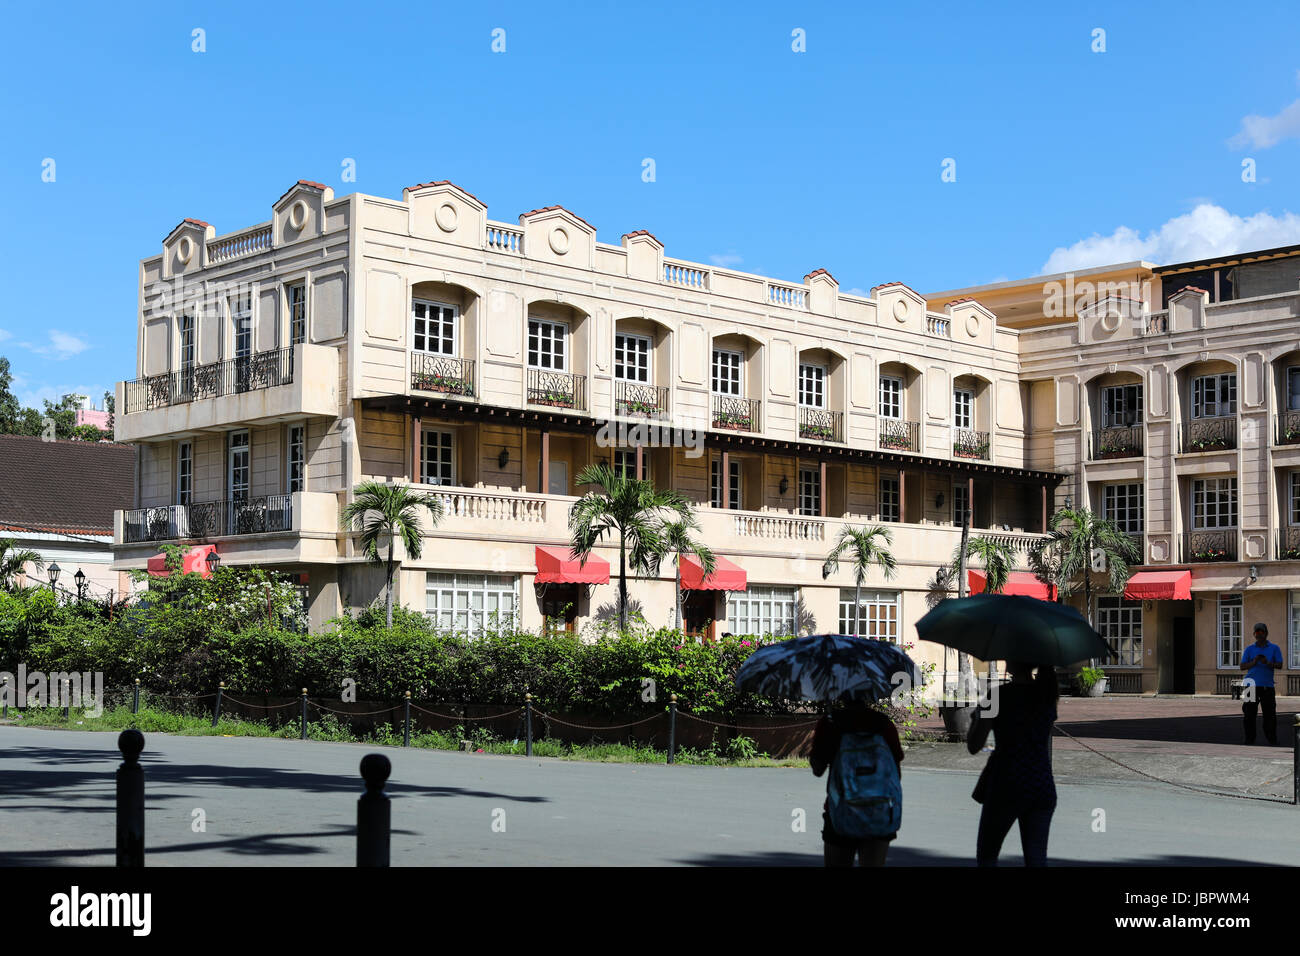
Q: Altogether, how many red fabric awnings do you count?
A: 5